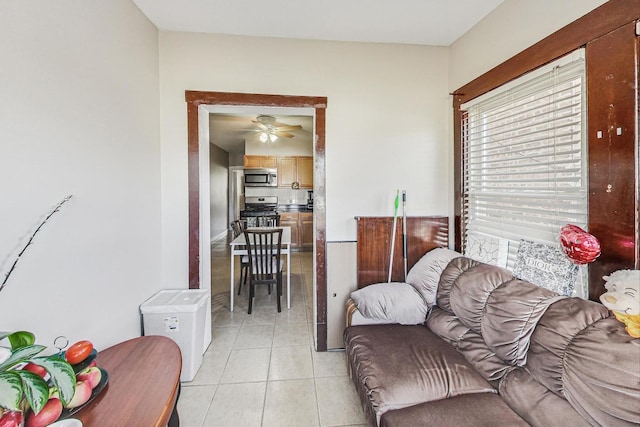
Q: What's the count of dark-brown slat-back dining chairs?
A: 3